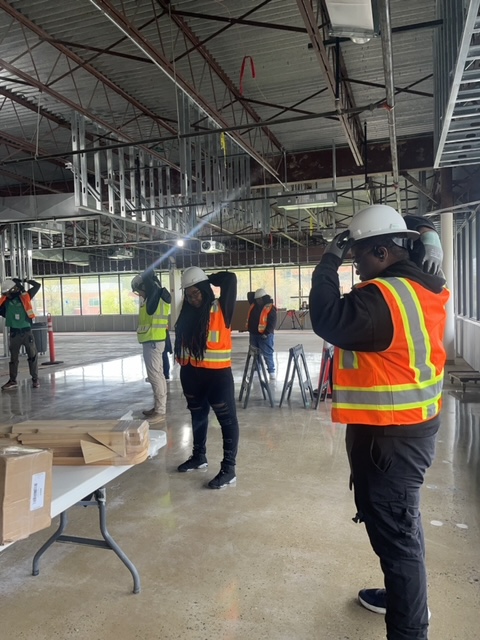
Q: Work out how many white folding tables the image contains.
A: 1